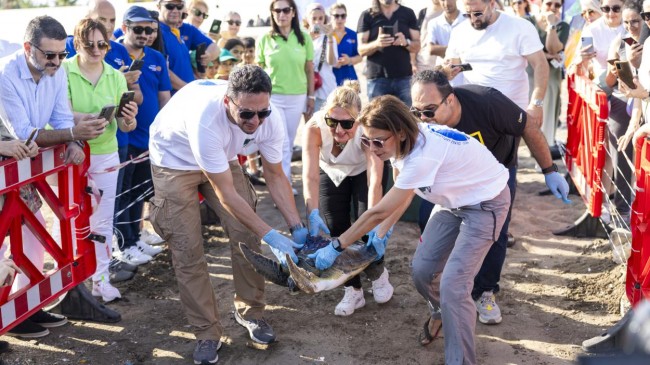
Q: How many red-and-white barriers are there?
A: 3